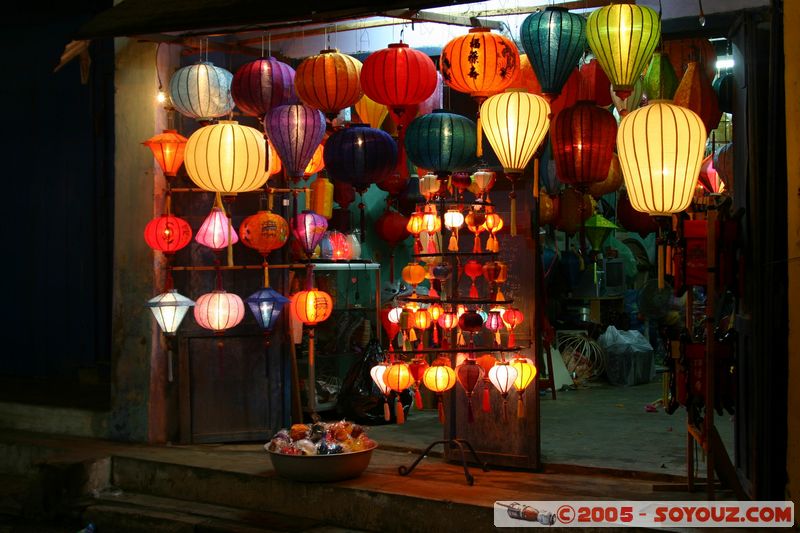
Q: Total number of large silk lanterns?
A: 14